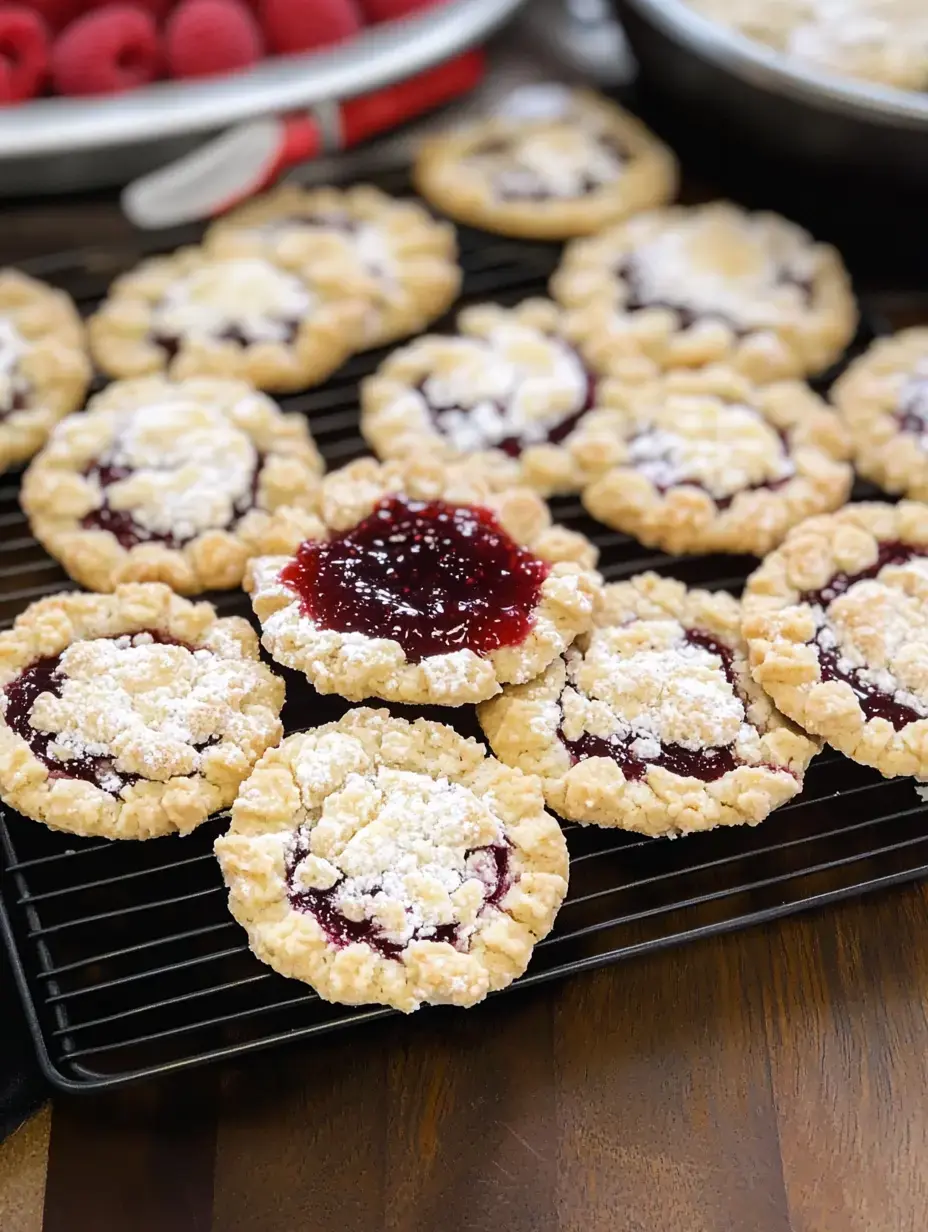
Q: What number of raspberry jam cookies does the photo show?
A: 14